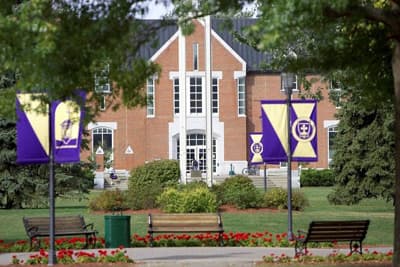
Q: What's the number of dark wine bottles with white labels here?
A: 0